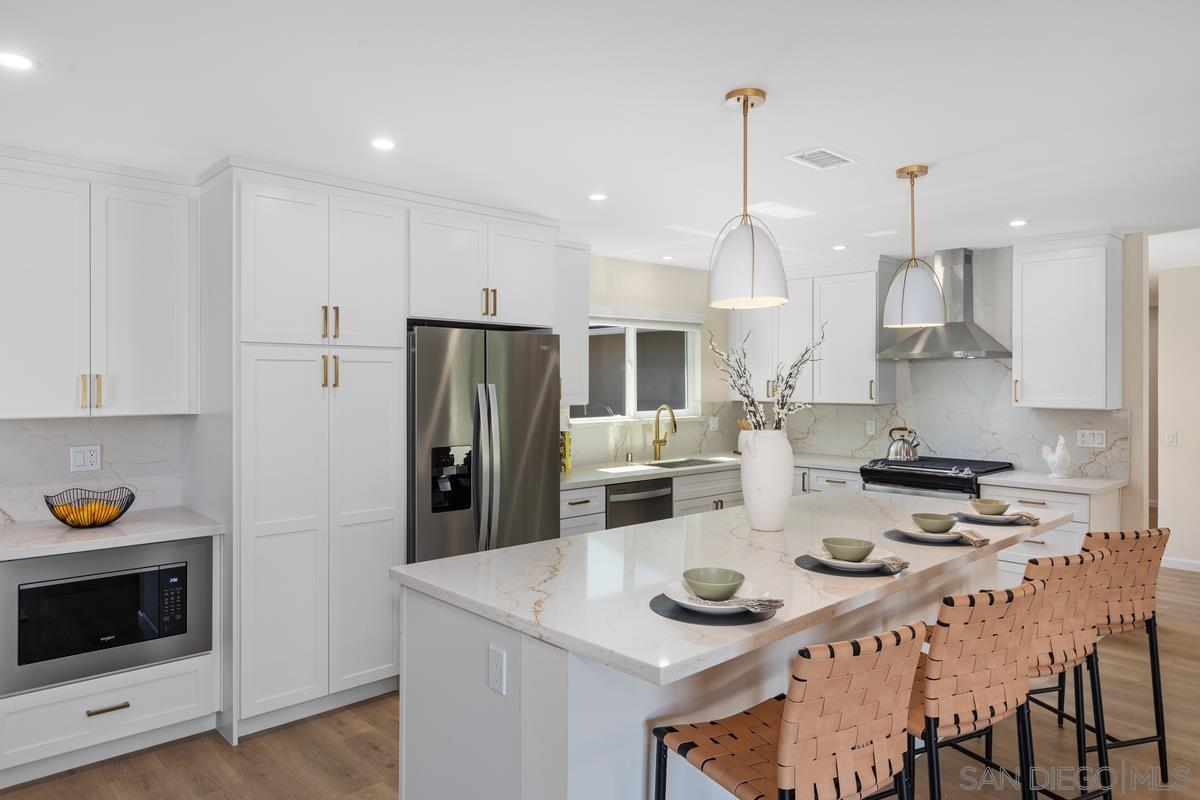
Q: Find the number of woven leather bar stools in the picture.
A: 4